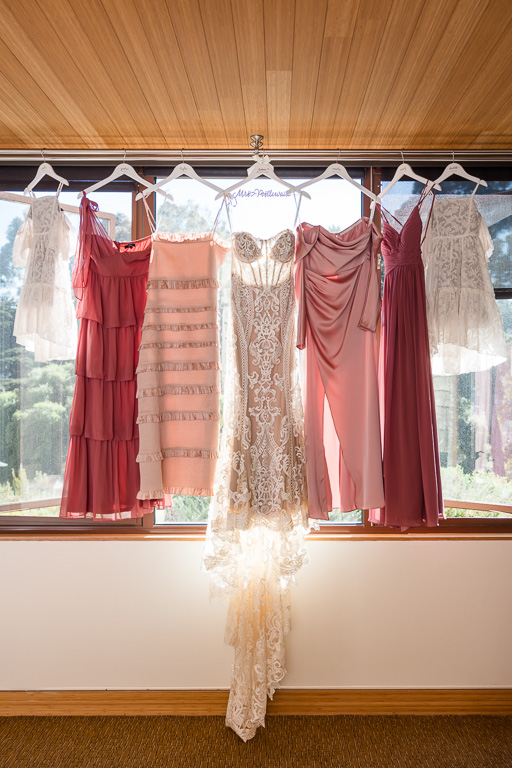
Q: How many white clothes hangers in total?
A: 7